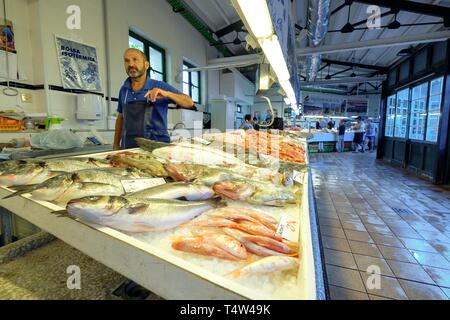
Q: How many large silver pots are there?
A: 0